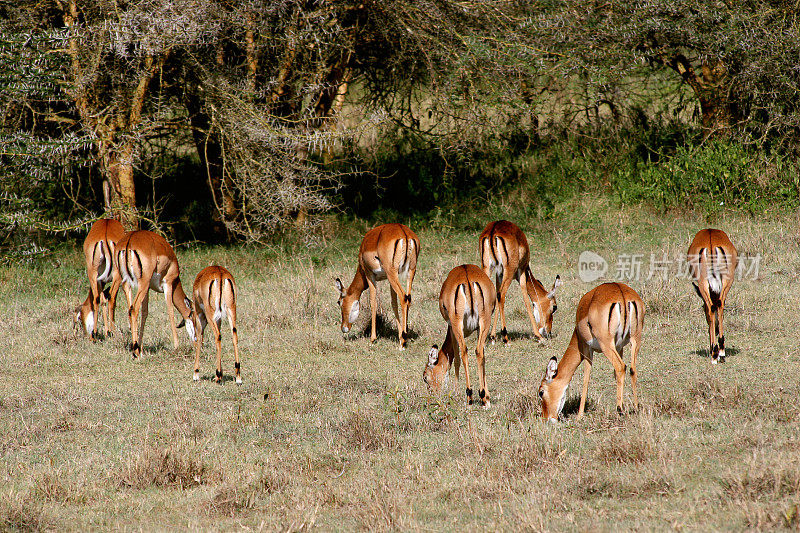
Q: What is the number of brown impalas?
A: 8